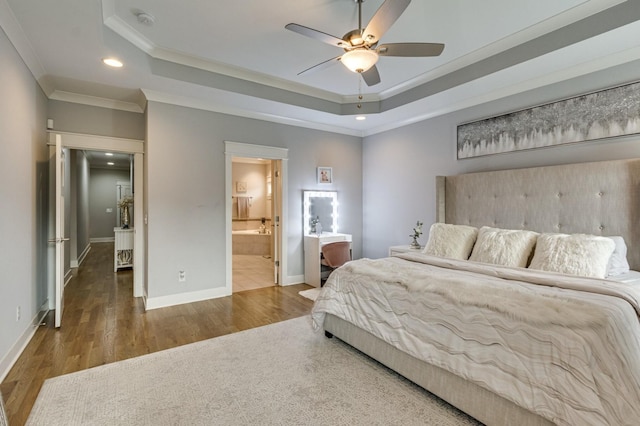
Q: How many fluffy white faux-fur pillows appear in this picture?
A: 3